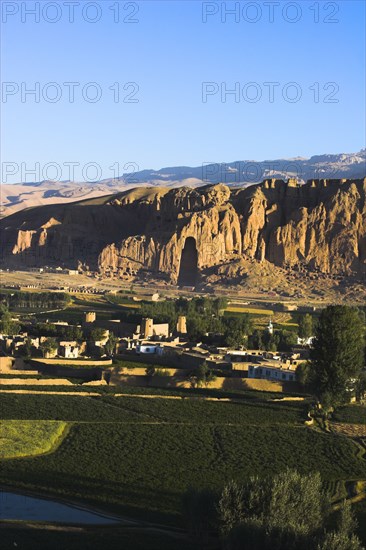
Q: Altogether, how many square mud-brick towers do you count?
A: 3